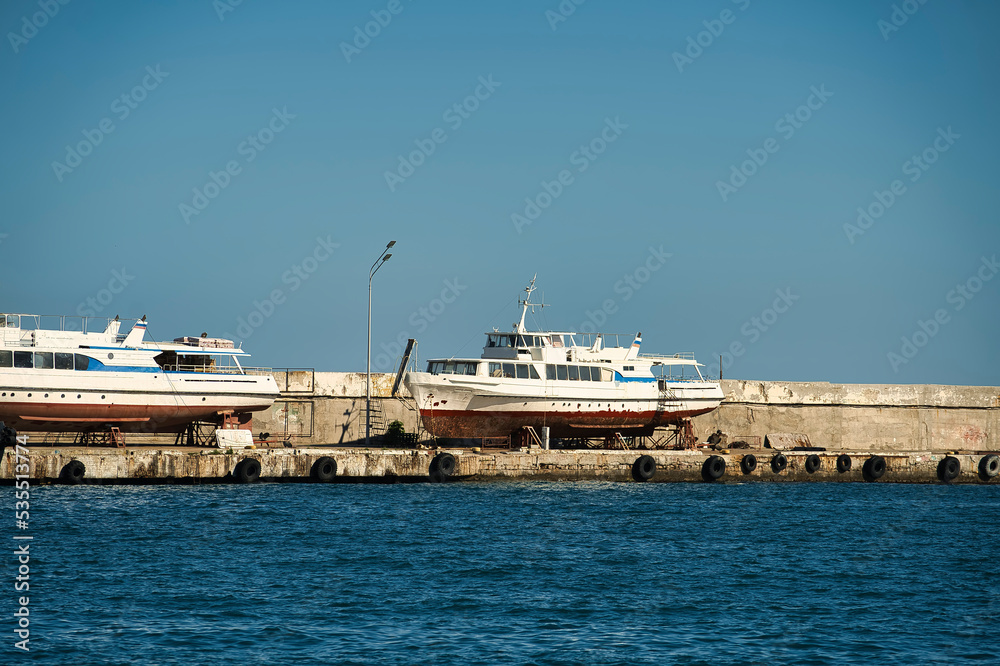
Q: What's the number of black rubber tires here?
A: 13